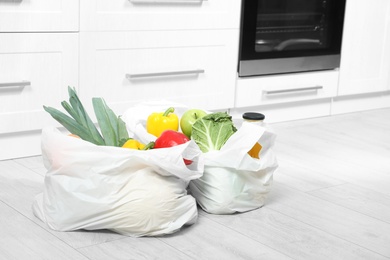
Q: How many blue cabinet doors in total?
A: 0